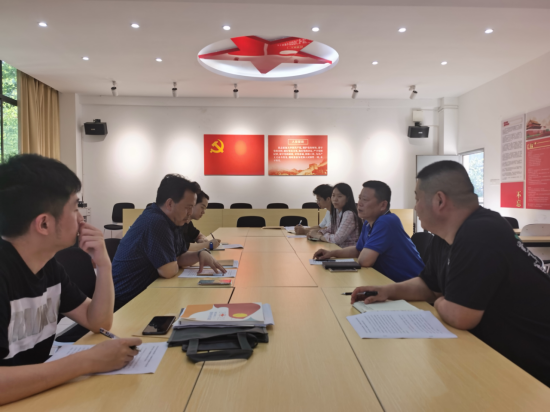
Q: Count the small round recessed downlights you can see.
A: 10